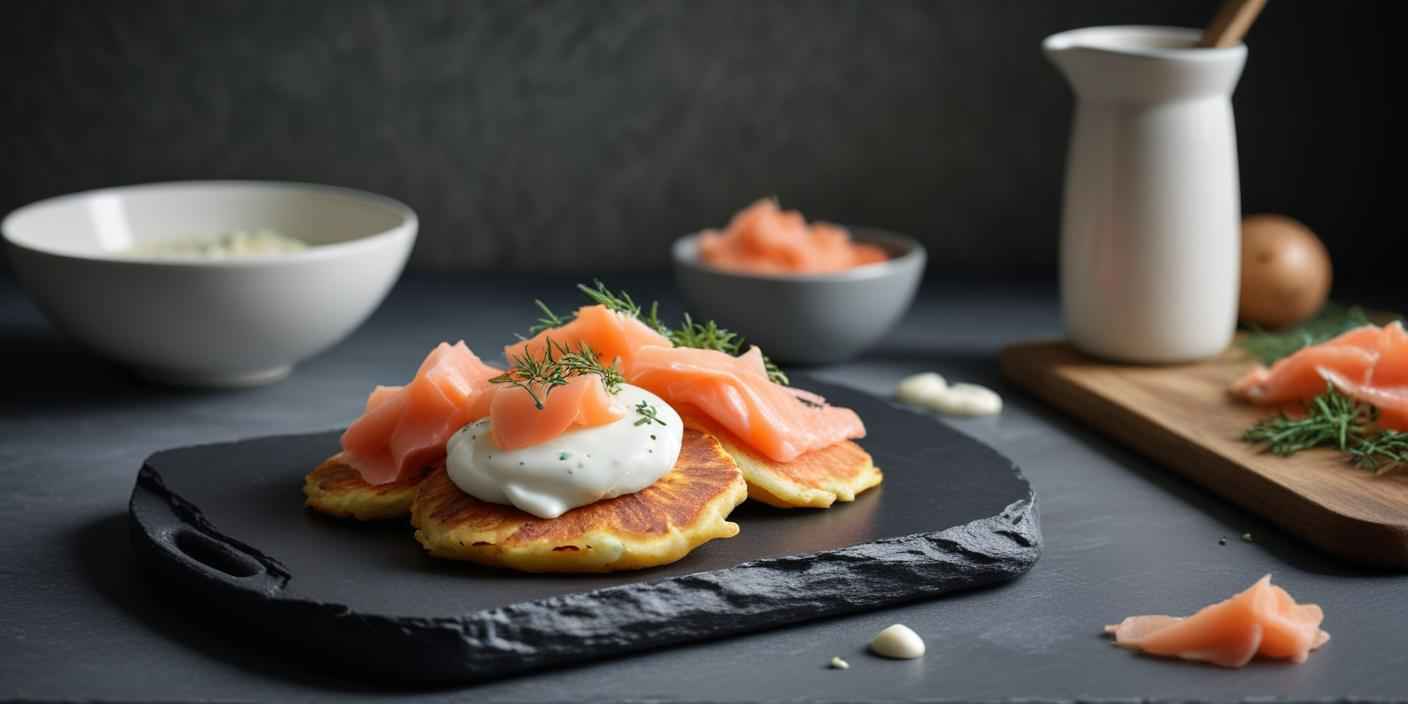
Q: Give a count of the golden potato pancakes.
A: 3